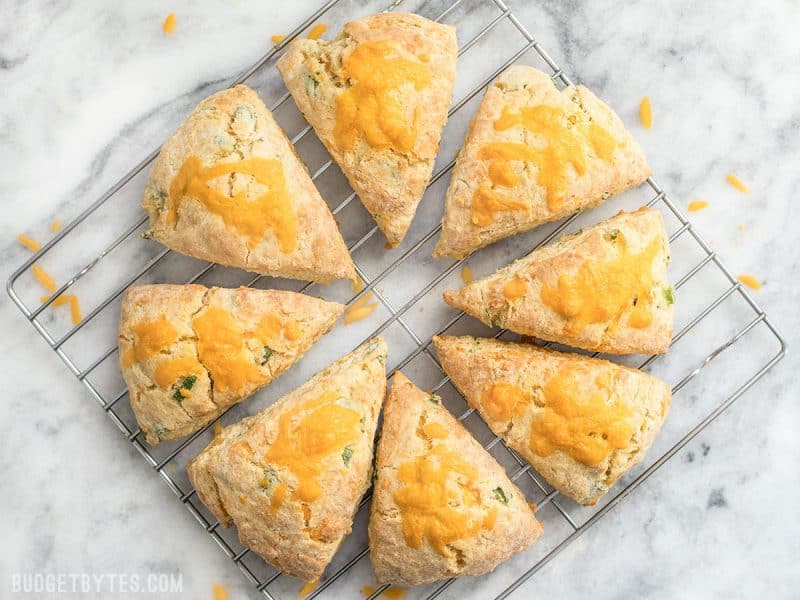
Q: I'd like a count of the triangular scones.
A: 8